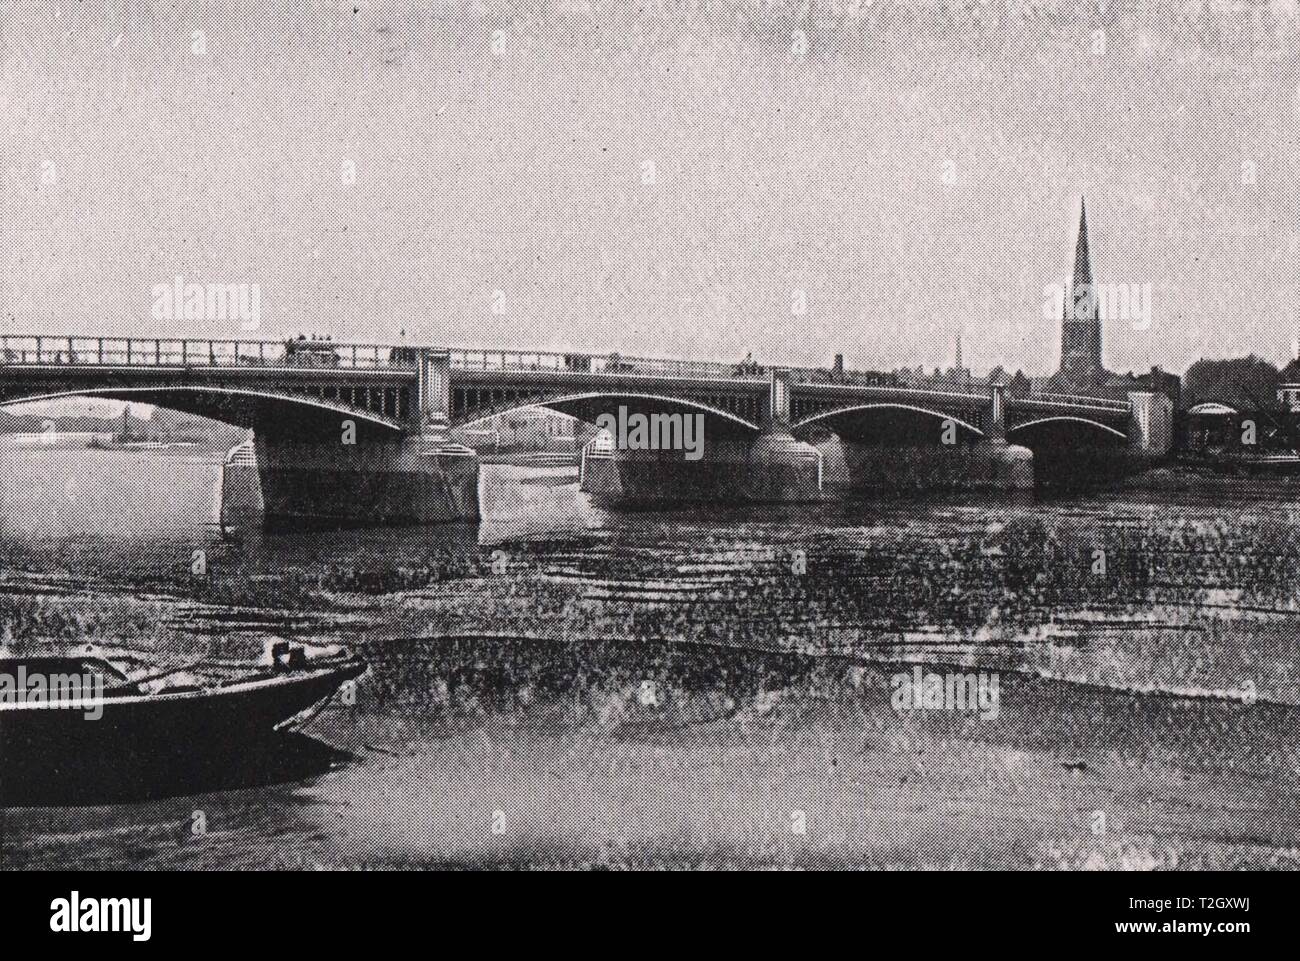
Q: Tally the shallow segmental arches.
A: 4